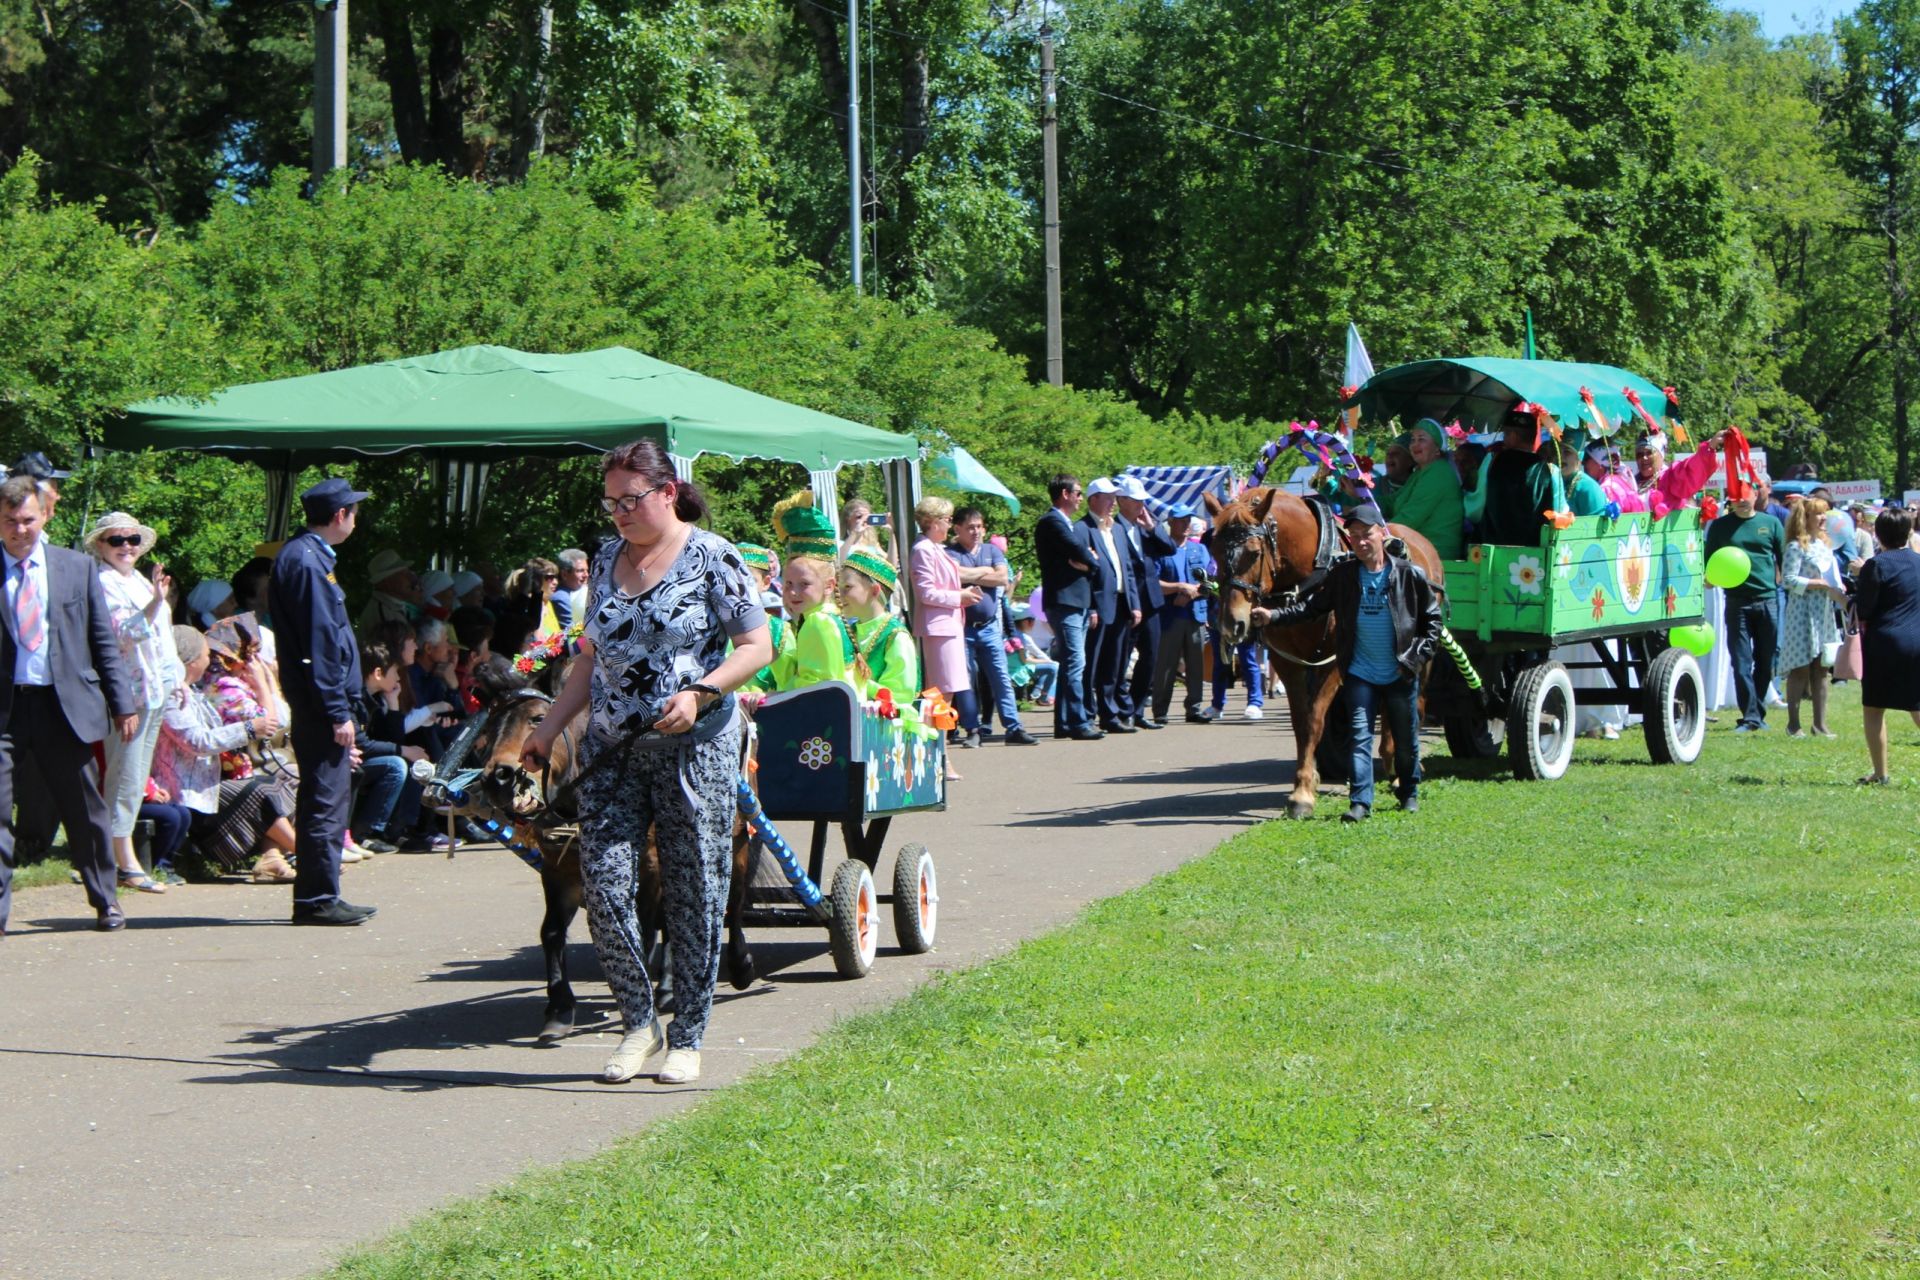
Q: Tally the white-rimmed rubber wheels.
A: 4